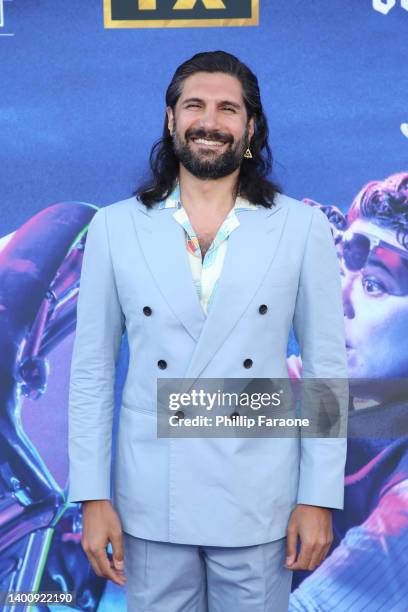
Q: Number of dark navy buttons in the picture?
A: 6